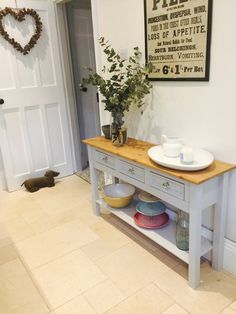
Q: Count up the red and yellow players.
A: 0